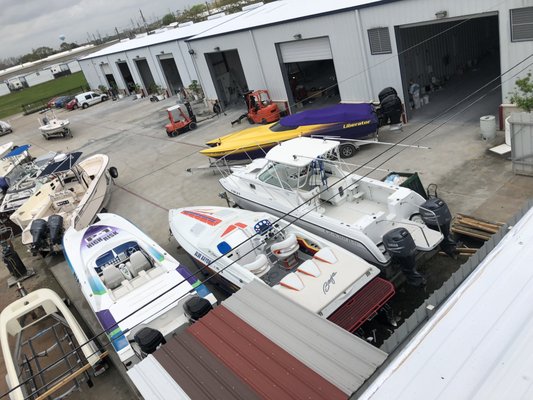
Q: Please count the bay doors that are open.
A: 7